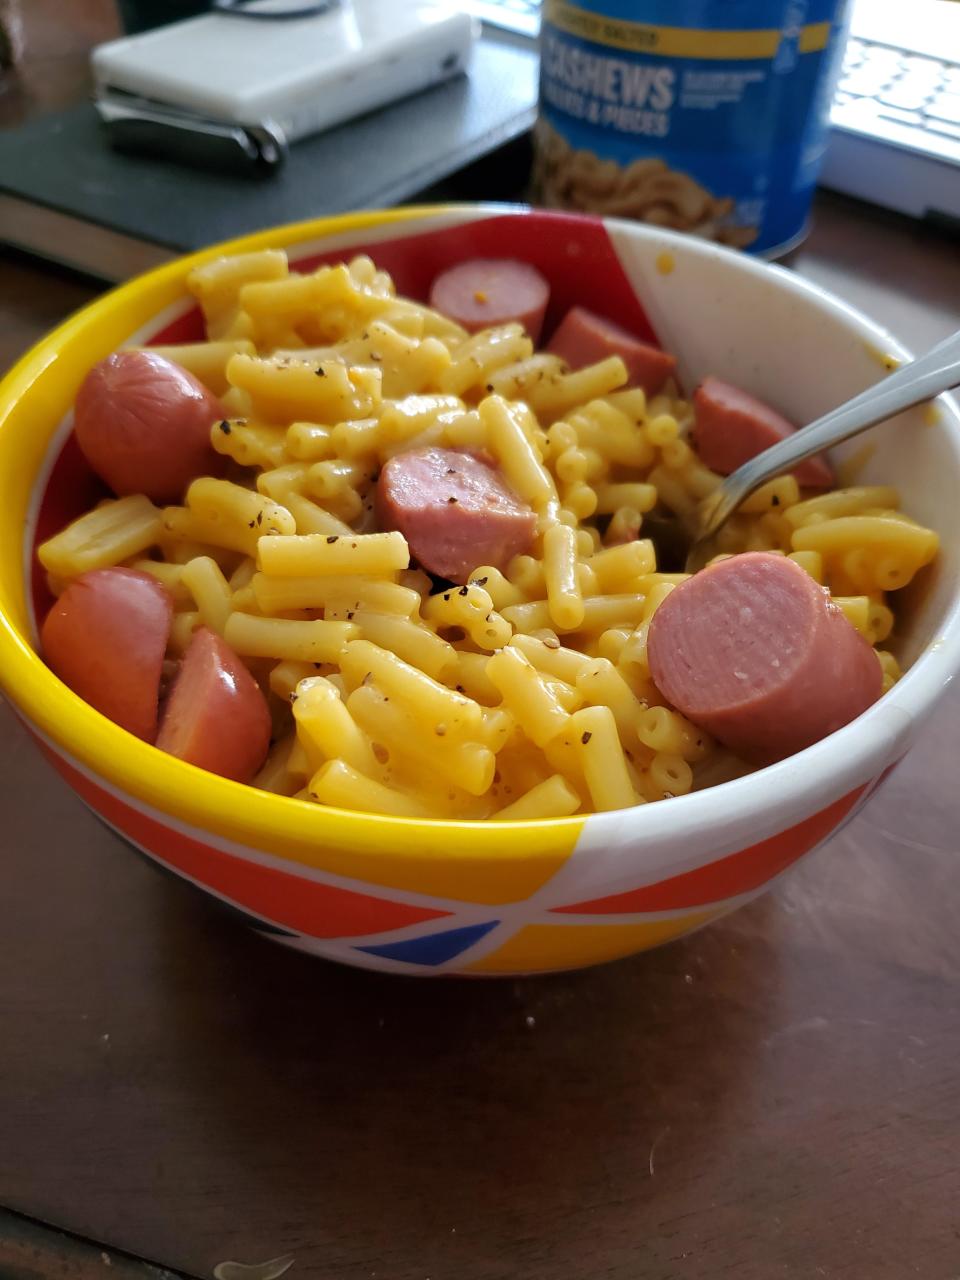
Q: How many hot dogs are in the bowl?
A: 8